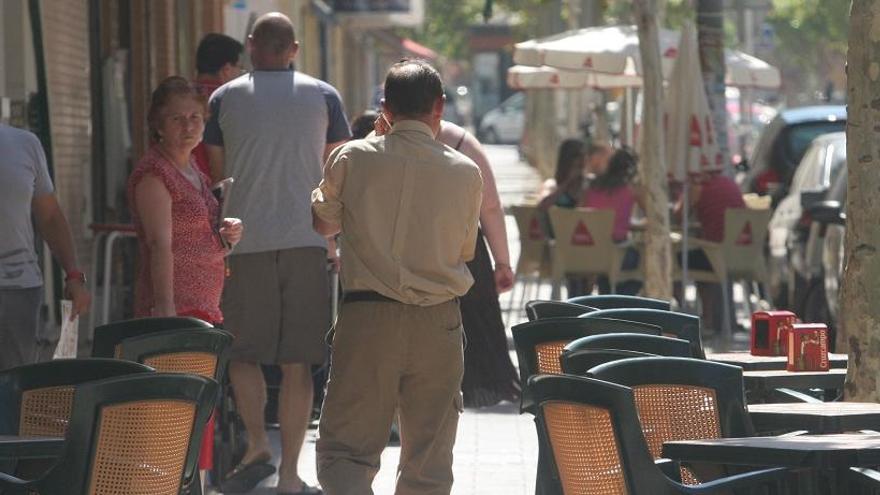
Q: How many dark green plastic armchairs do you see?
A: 12